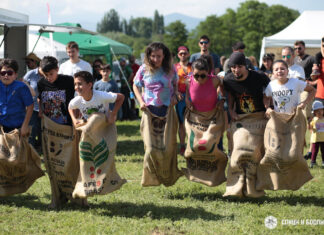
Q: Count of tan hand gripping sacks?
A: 7